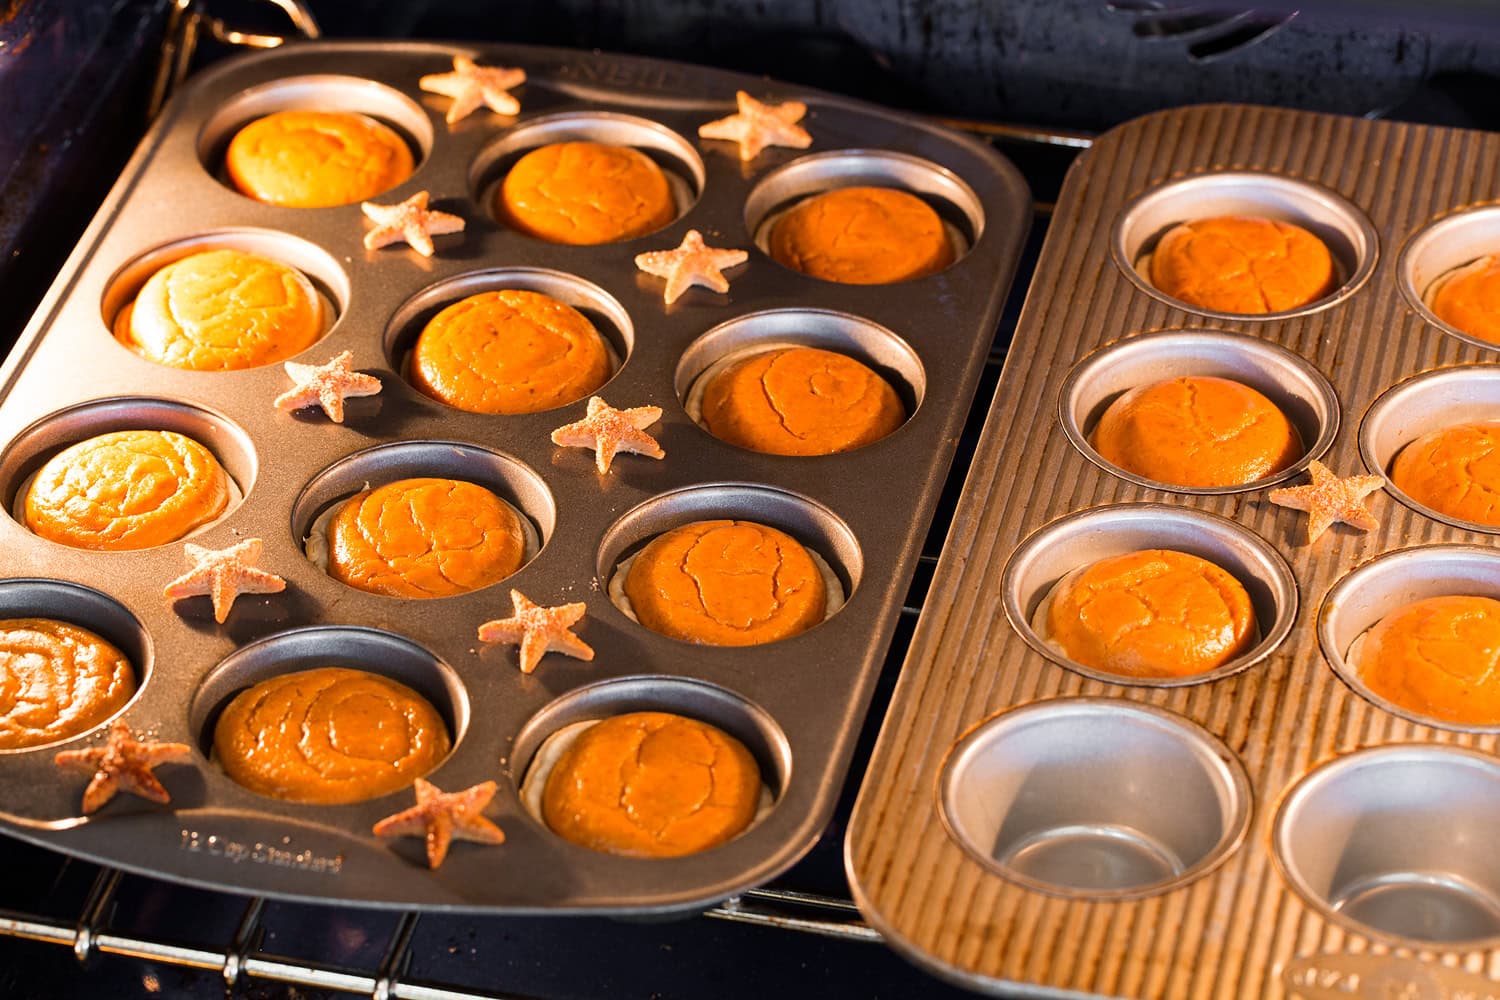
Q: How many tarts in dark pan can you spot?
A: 12